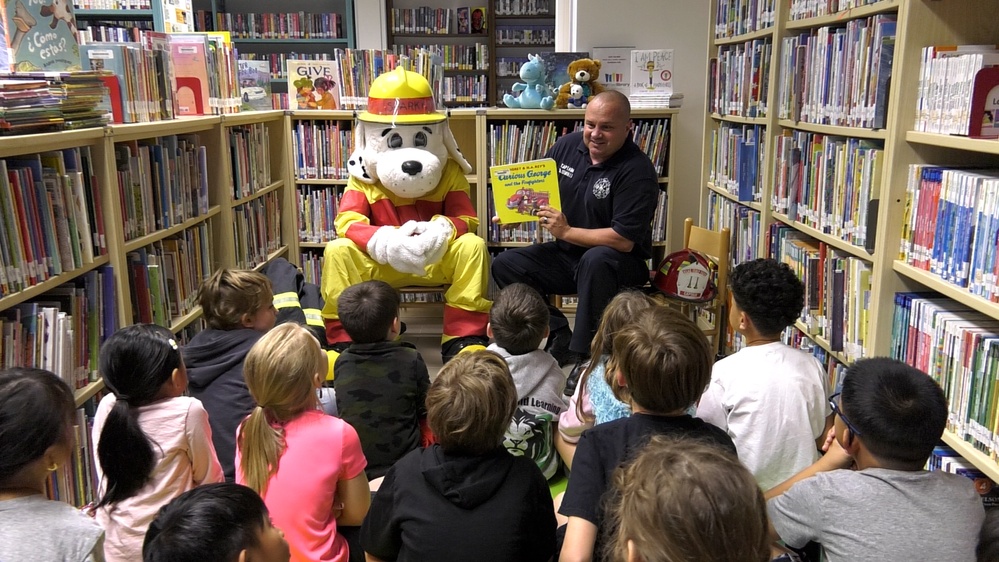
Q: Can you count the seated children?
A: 13